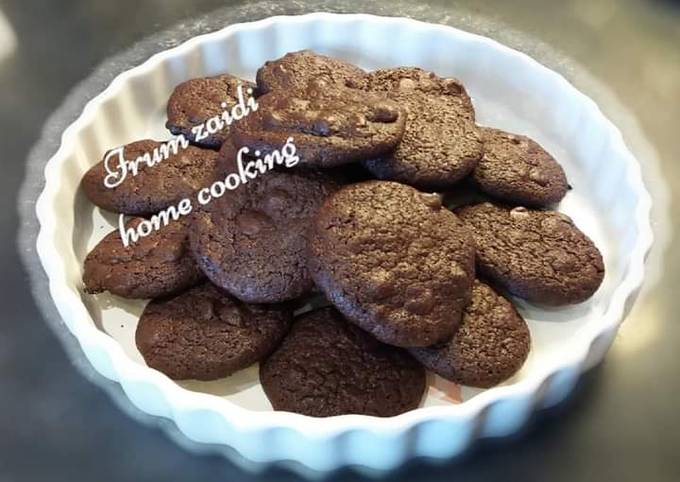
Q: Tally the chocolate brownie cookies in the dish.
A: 13